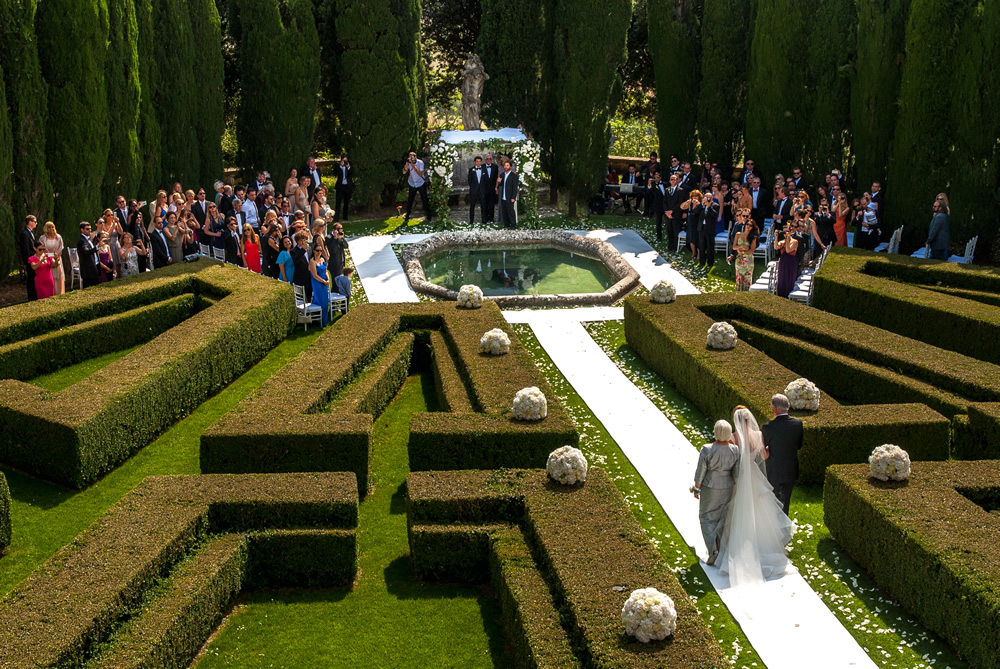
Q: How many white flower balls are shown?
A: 9